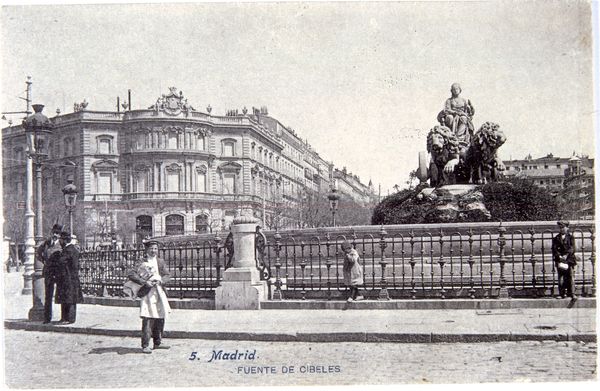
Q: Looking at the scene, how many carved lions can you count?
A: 2